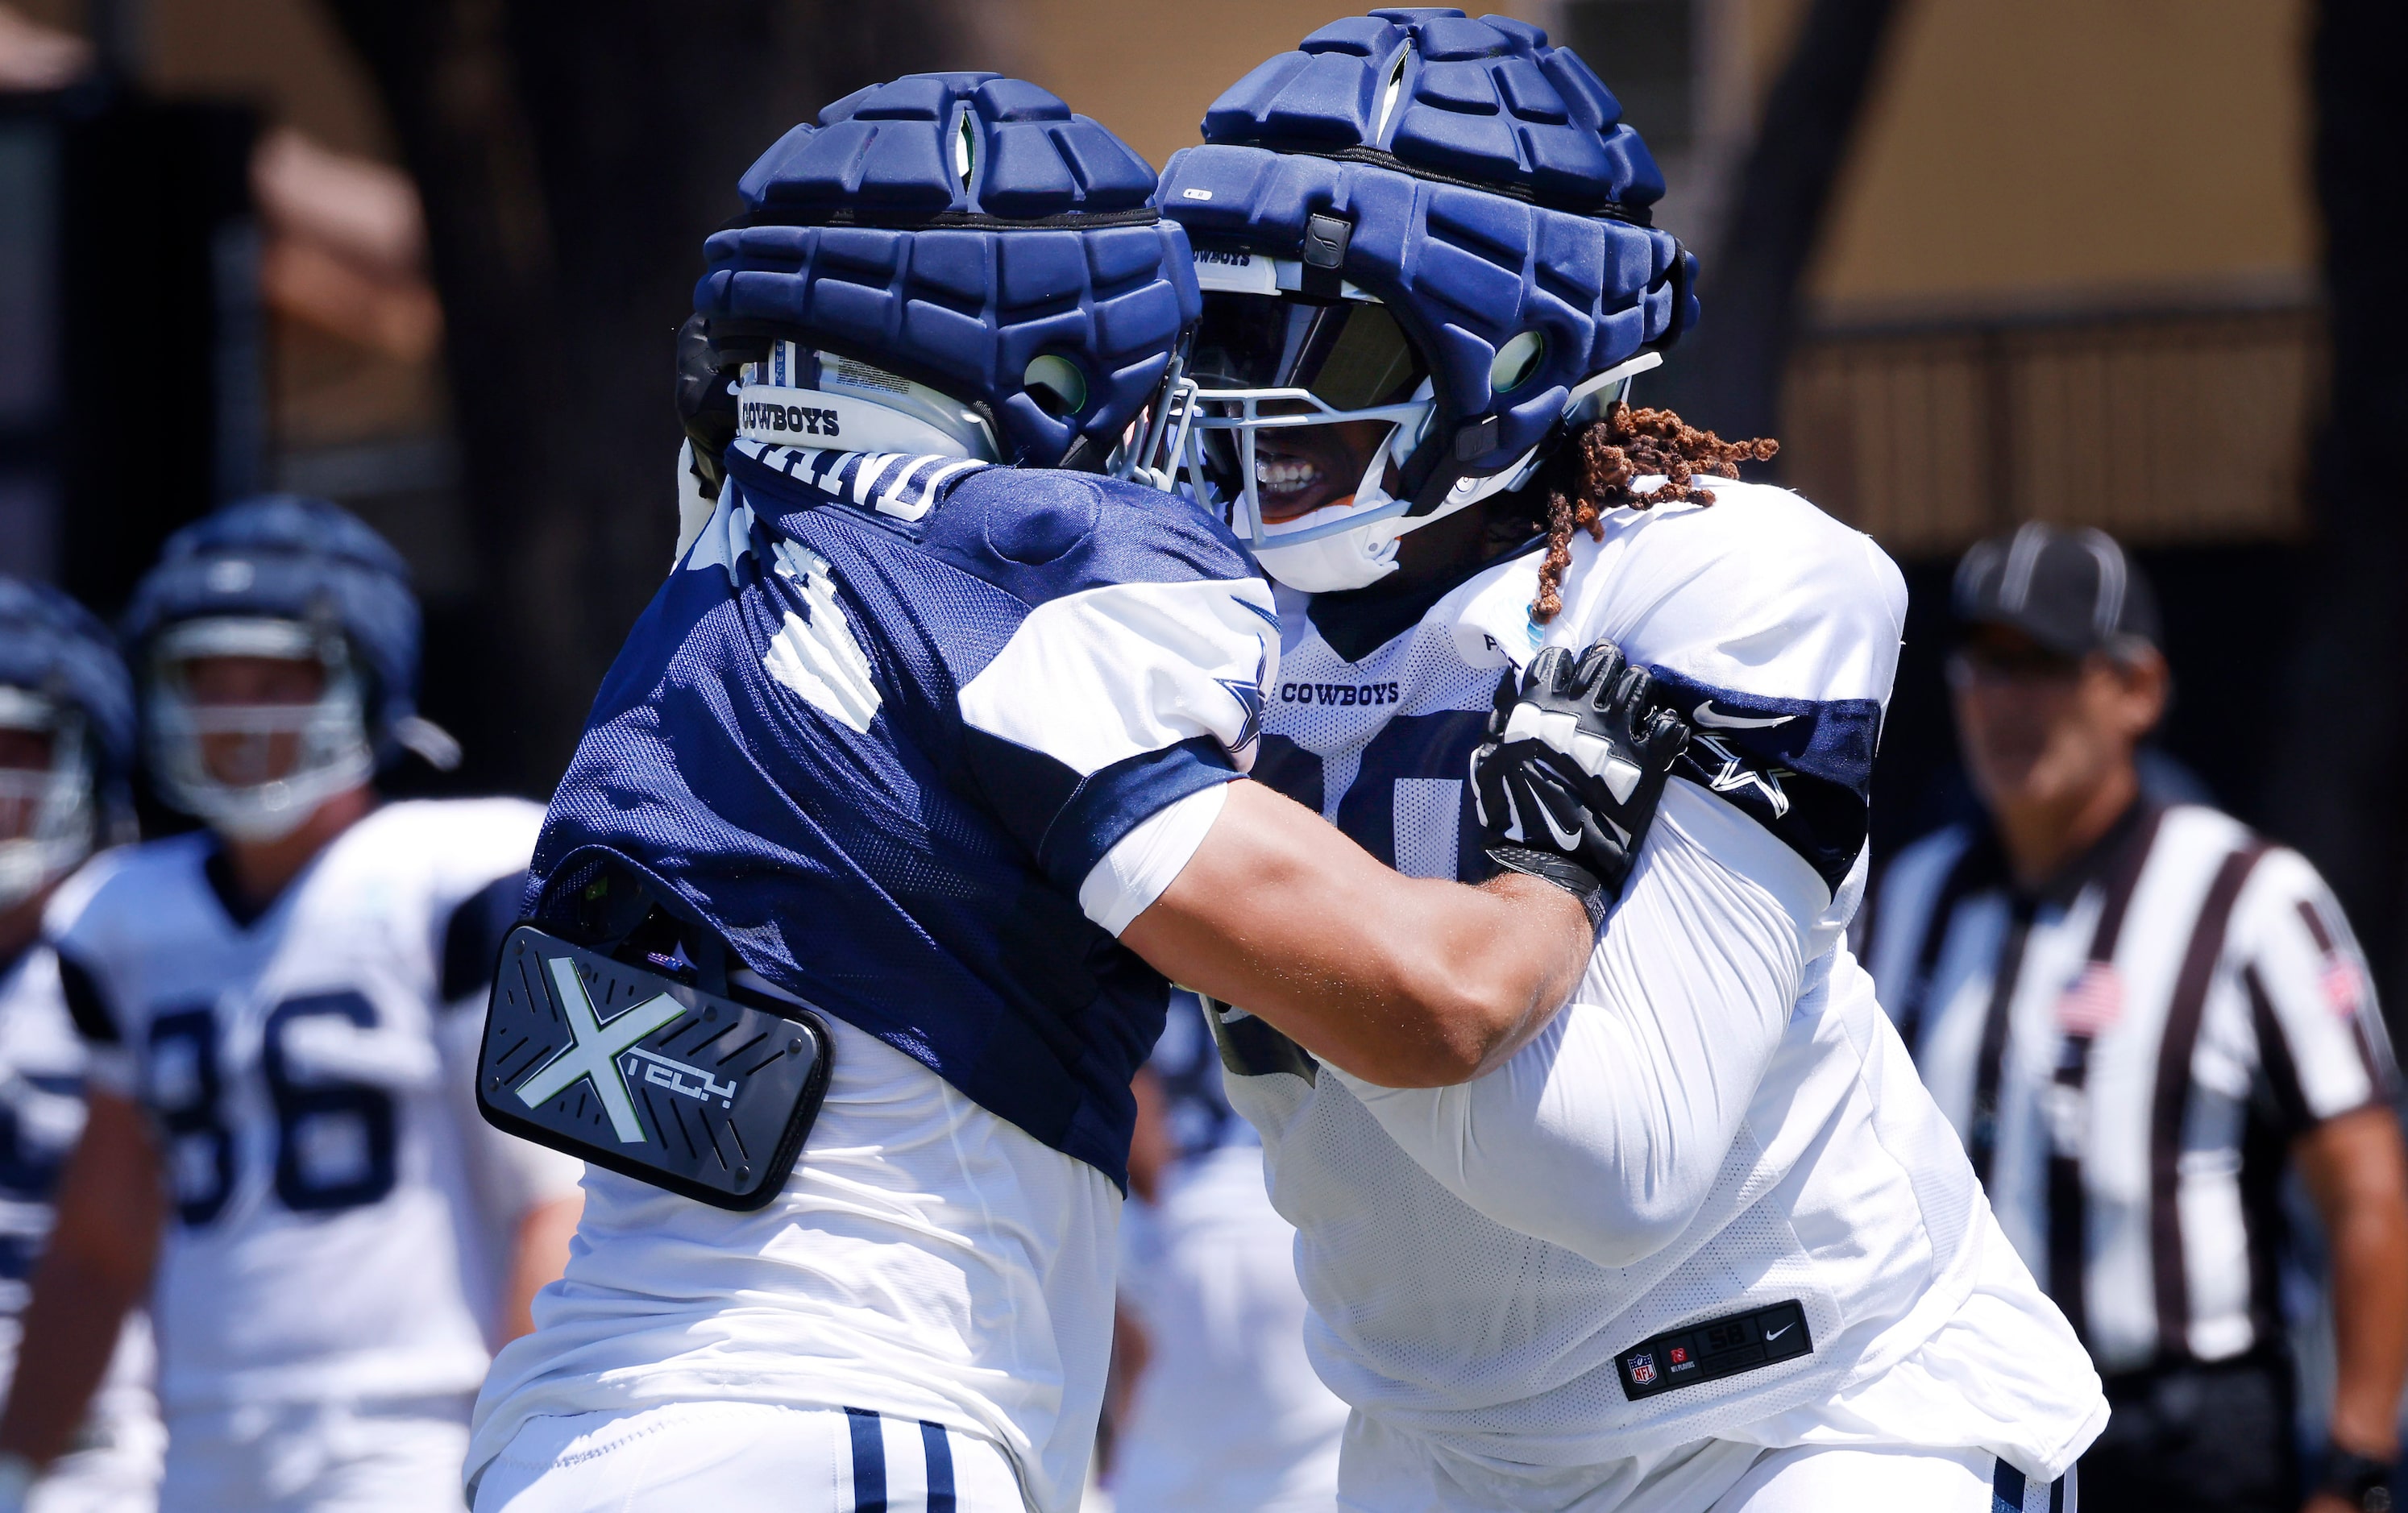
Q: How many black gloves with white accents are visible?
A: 1